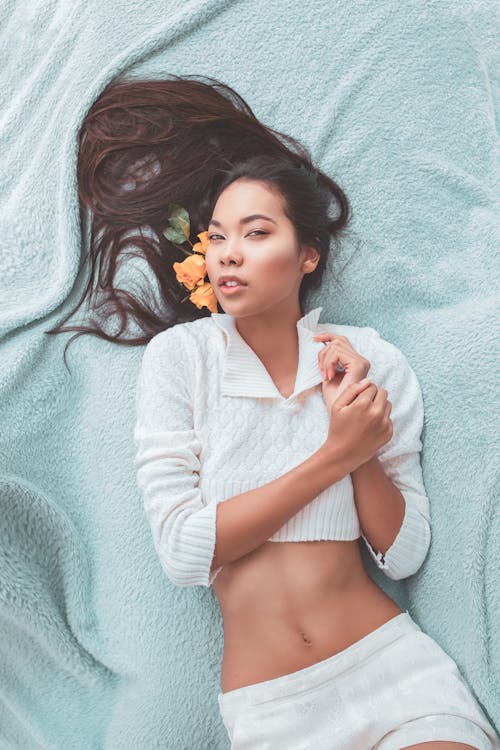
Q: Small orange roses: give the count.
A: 3